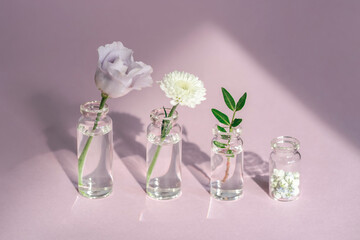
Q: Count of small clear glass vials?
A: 4